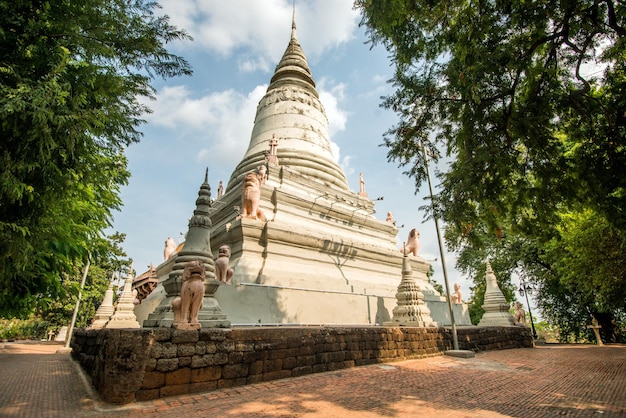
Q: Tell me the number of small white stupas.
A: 5